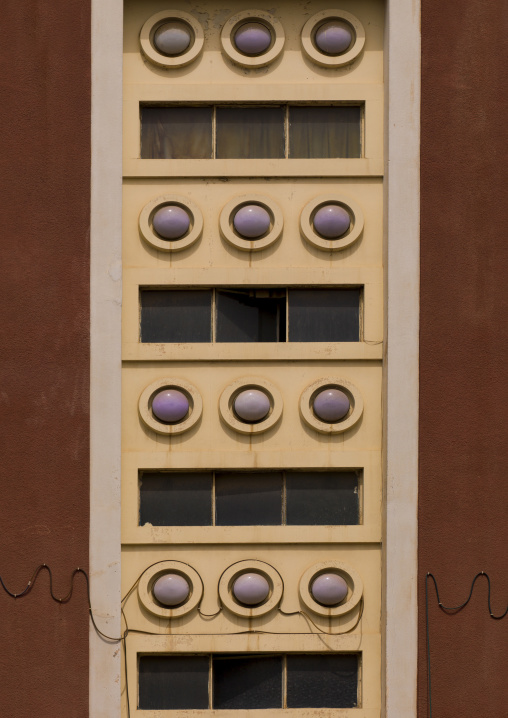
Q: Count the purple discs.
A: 12